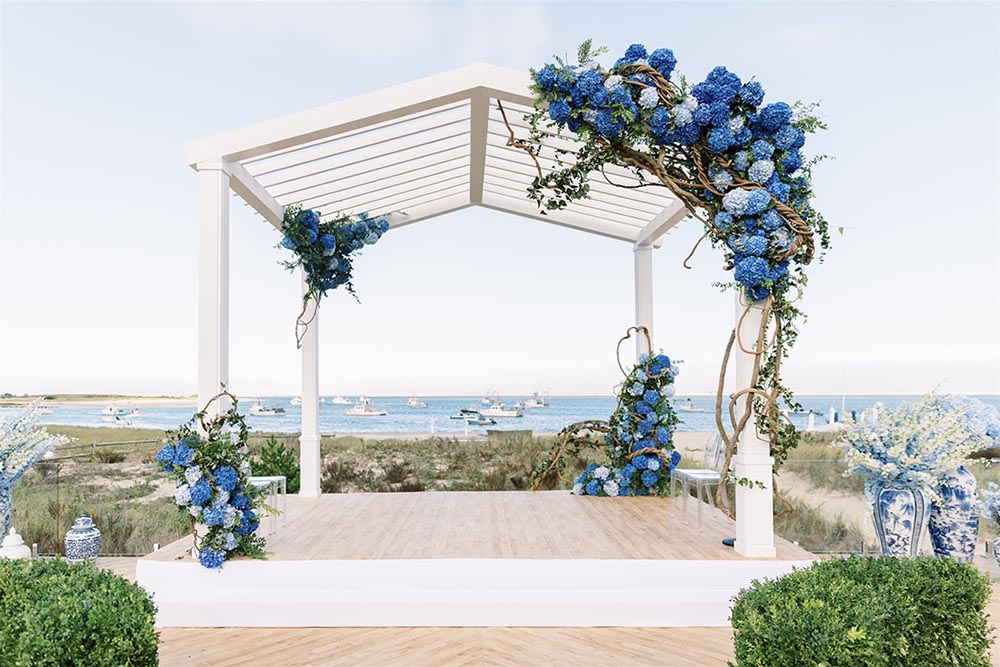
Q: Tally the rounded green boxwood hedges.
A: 2